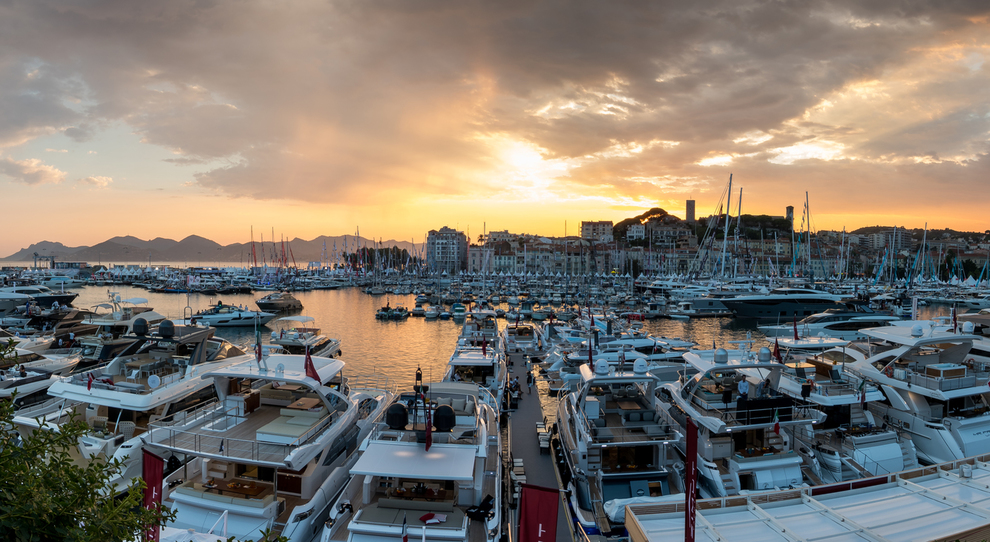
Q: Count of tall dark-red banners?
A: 3